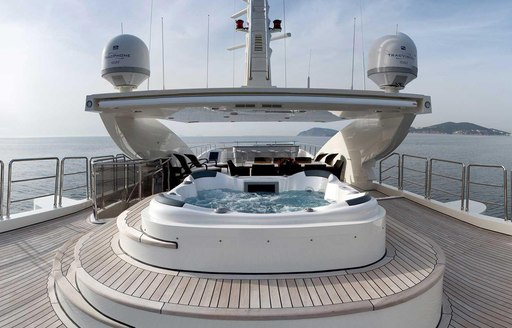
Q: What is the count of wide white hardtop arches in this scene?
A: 1